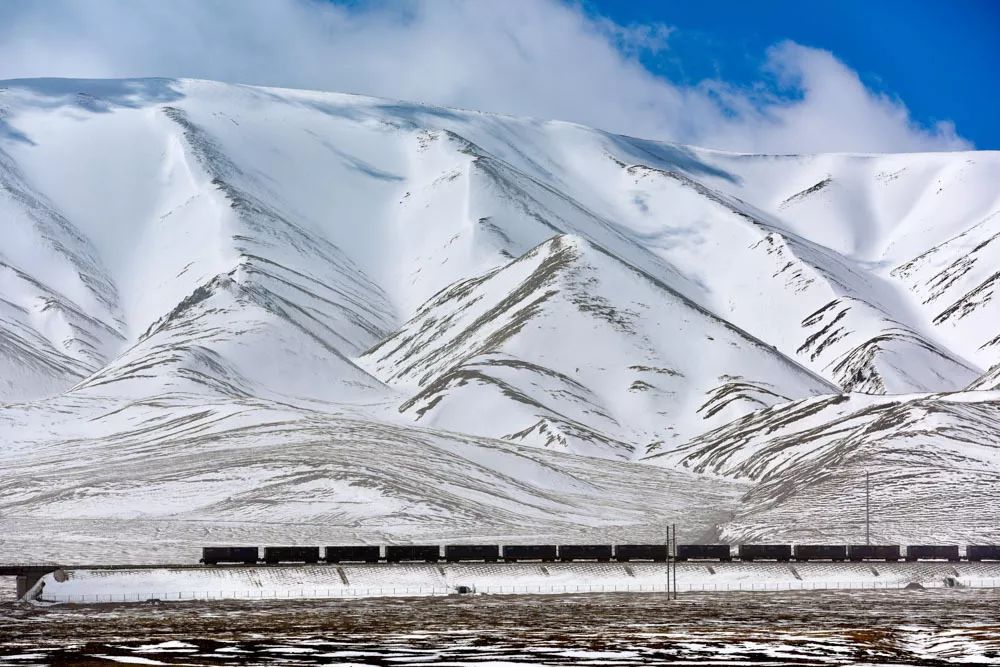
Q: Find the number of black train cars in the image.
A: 14